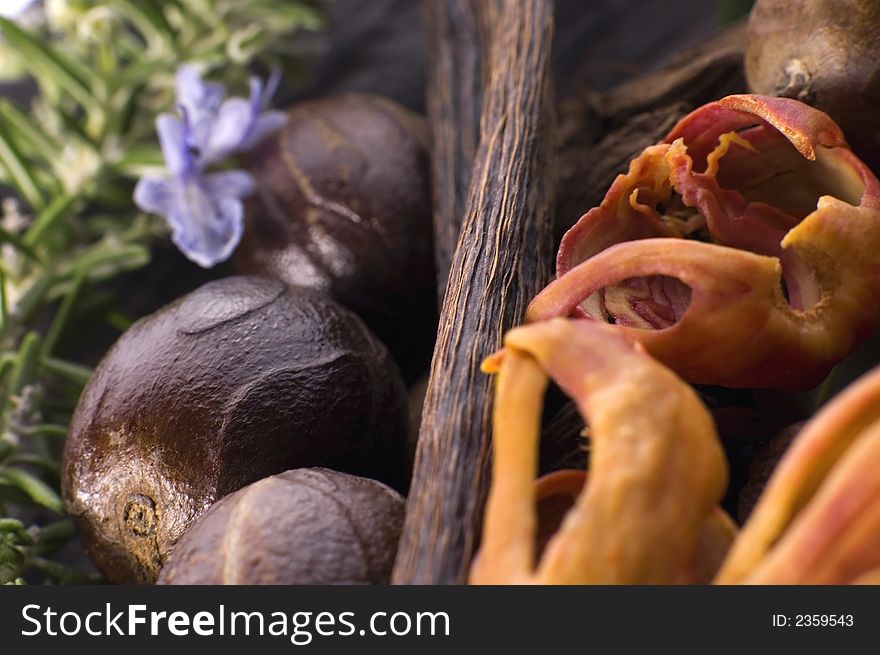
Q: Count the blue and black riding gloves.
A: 0